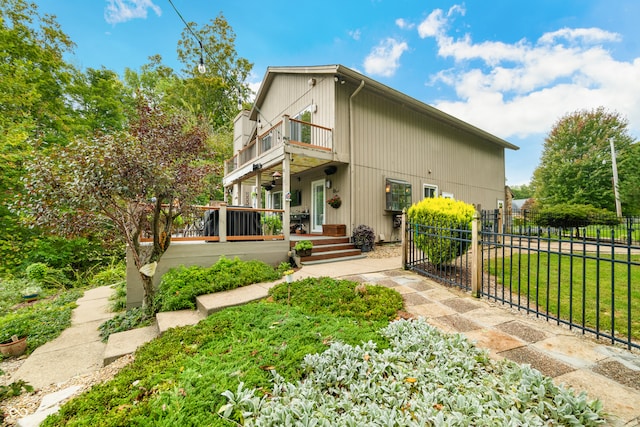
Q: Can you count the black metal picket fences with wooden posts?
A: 1